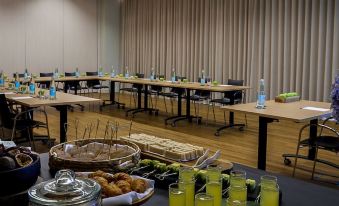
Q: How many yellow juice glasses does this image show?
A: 11